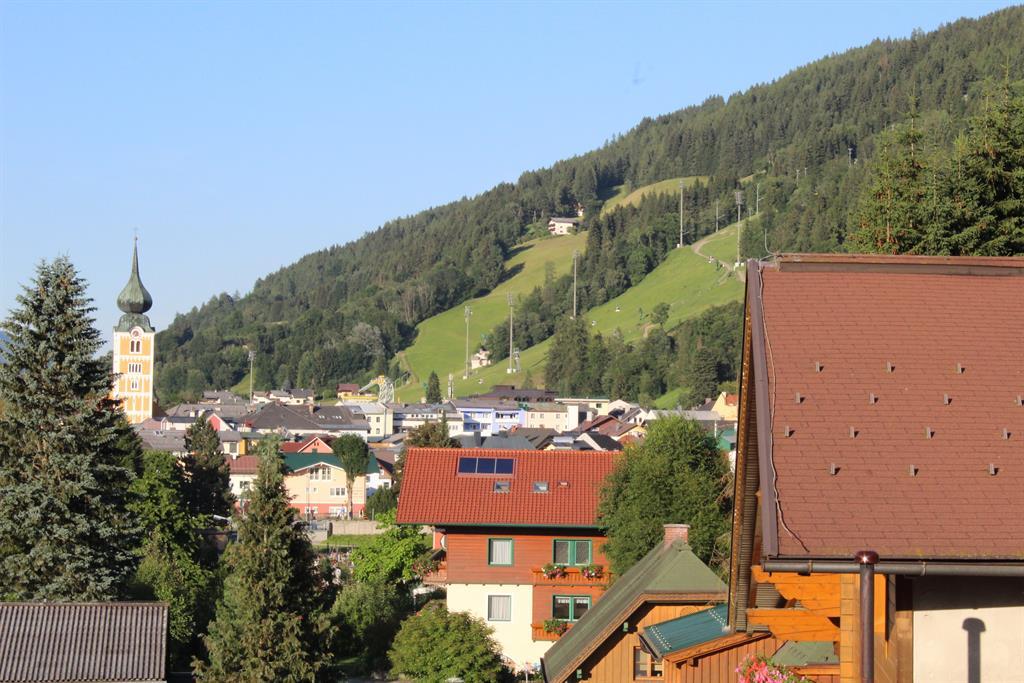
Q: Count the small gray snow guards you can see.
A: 14